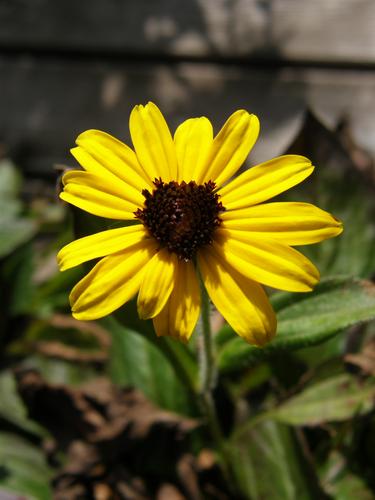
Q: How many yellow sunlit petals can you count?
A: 13